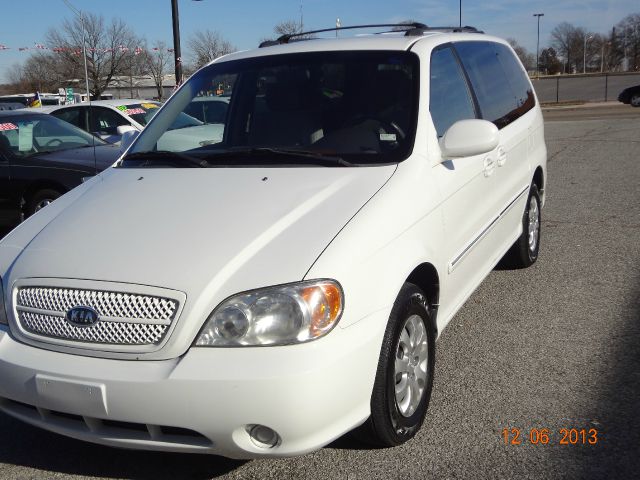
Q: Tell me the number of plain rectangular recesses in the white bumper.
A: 1